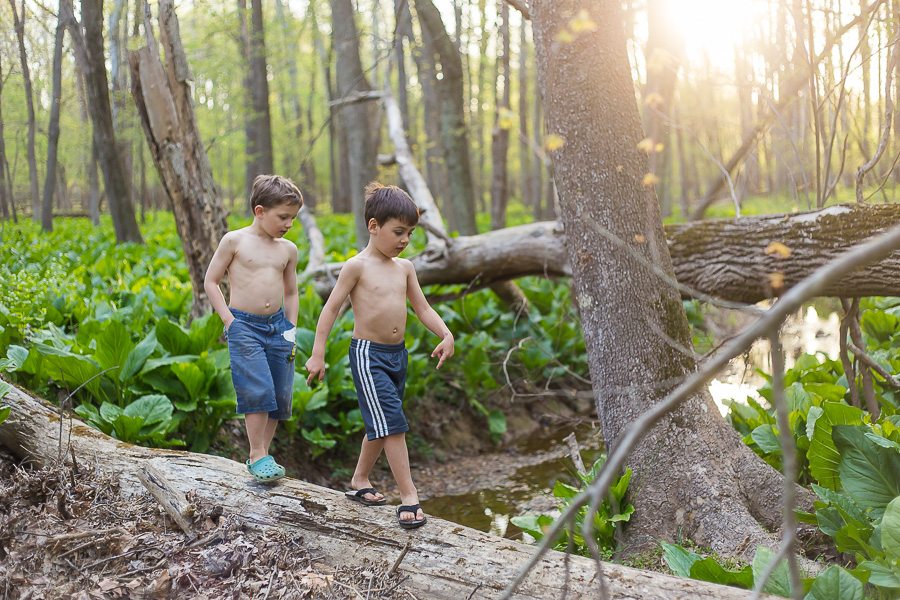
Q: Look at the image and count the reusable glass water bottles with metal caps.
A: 0